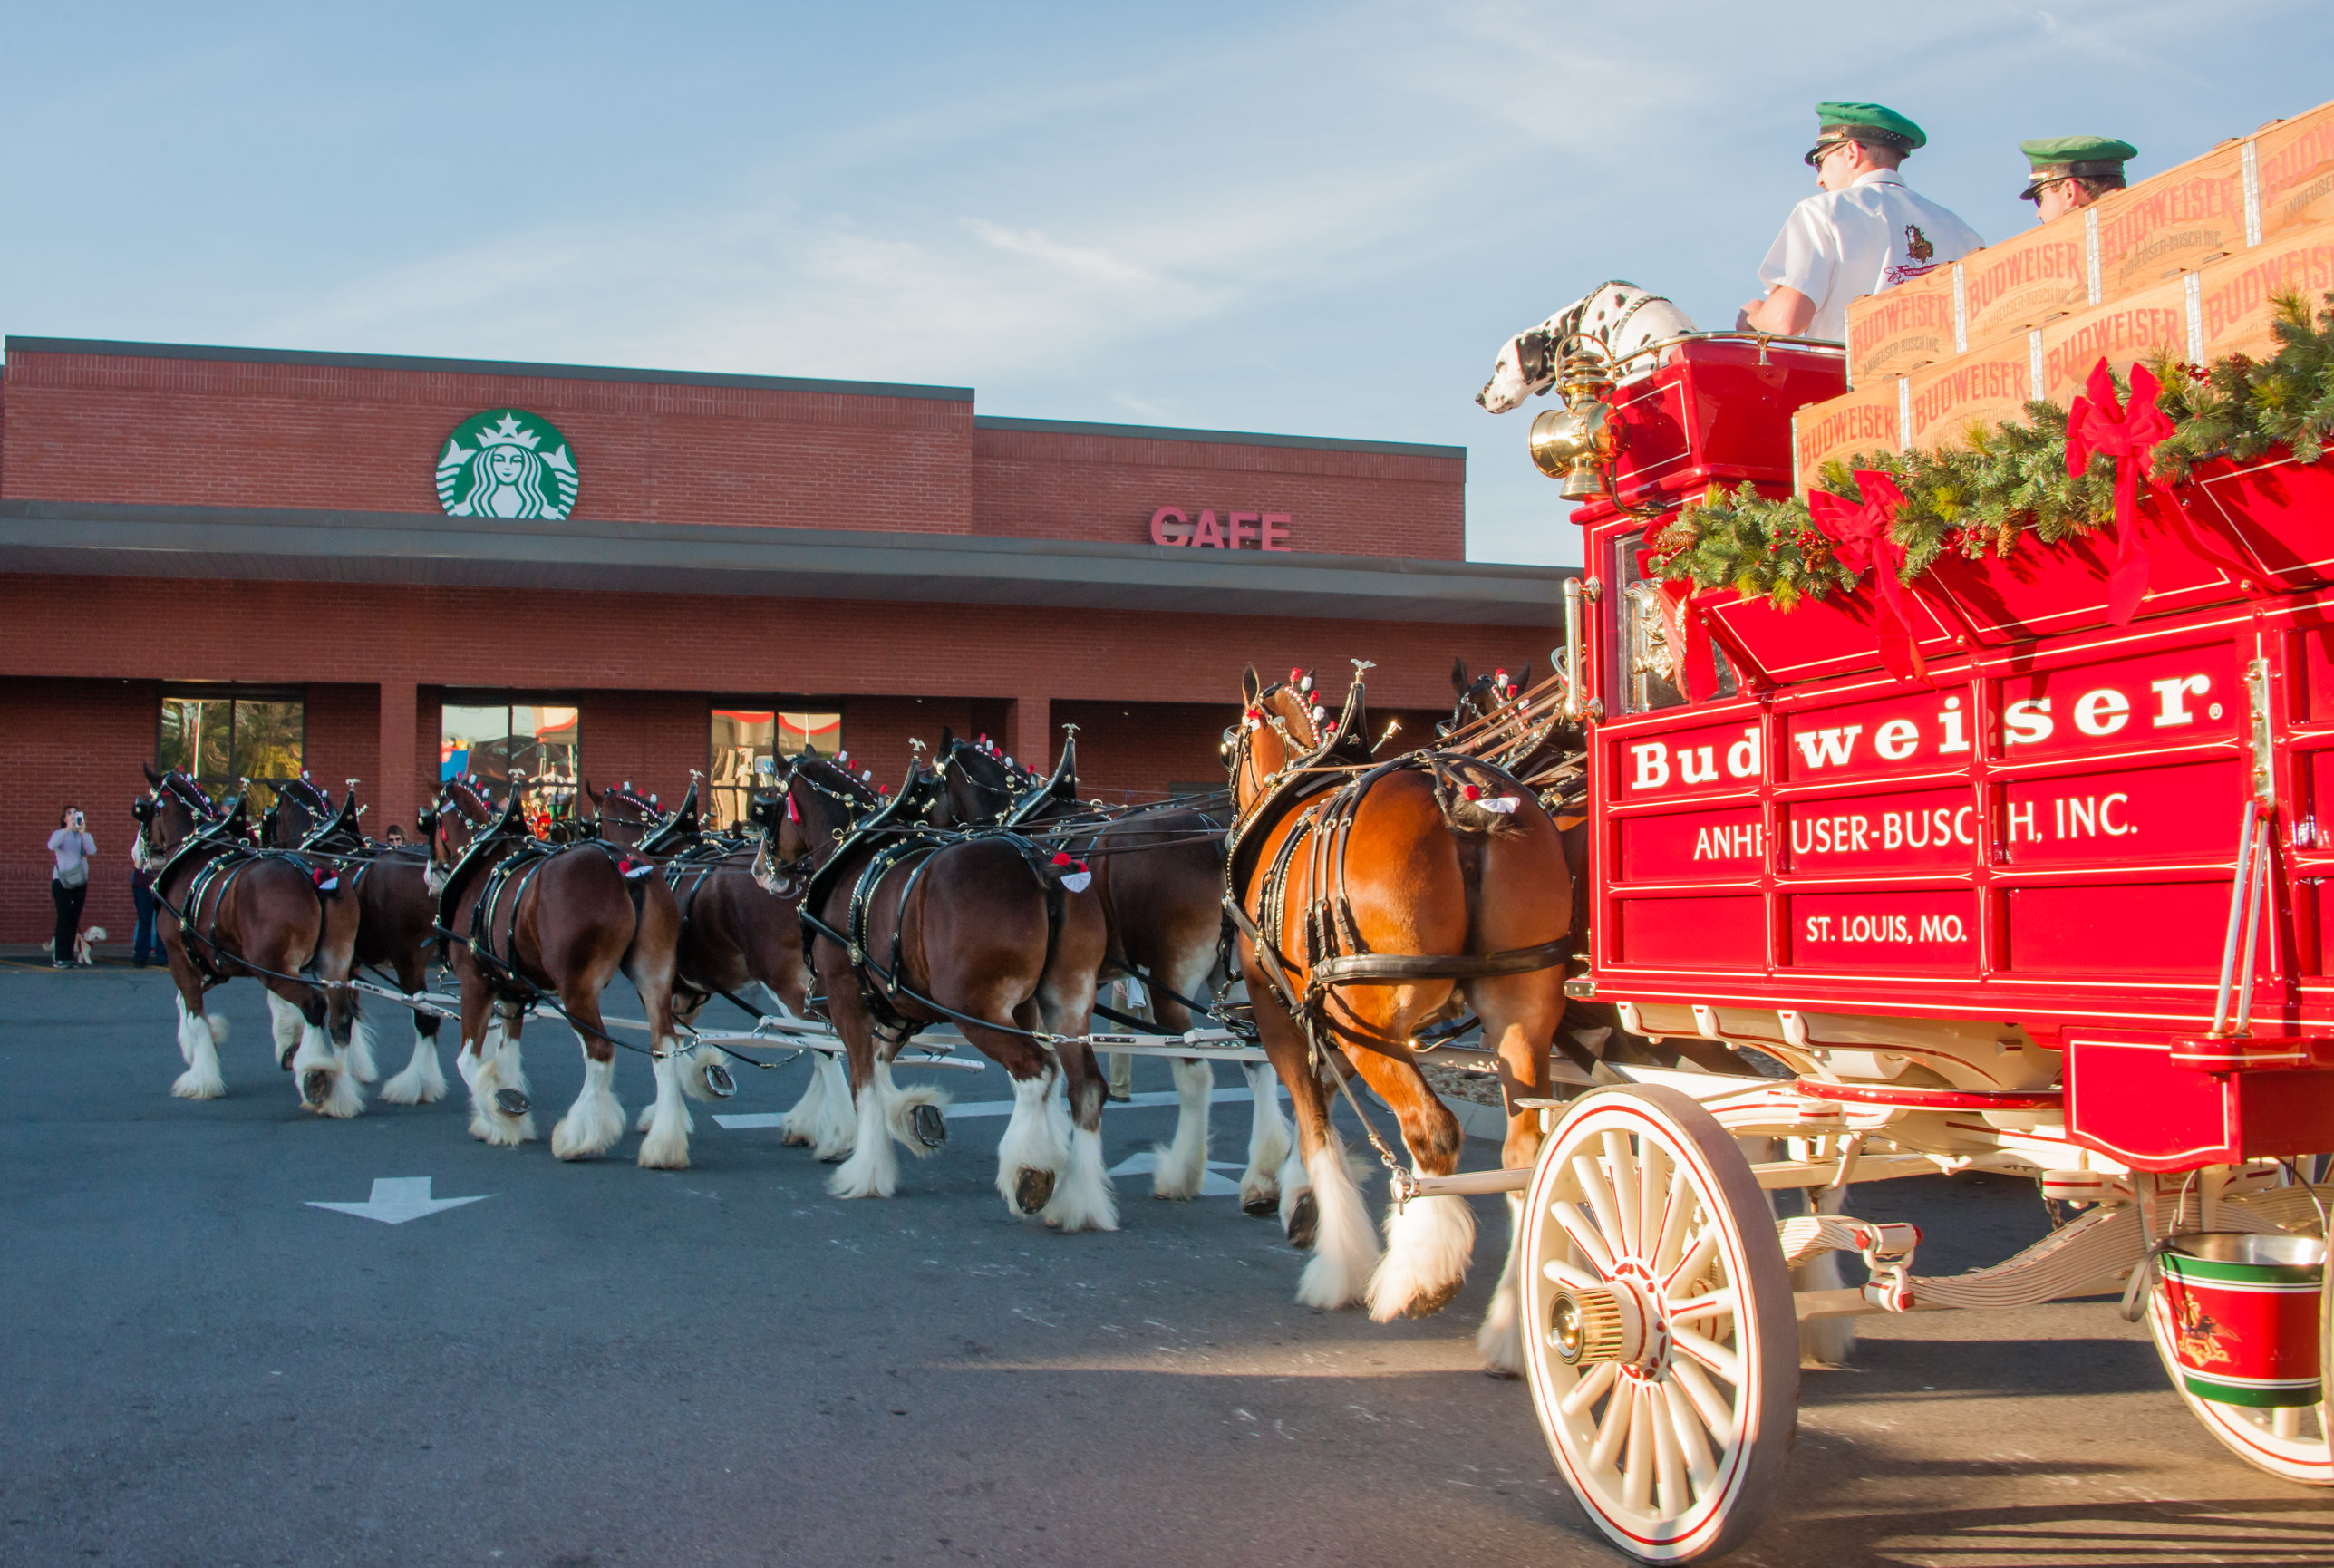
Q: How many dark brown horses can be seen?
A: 7